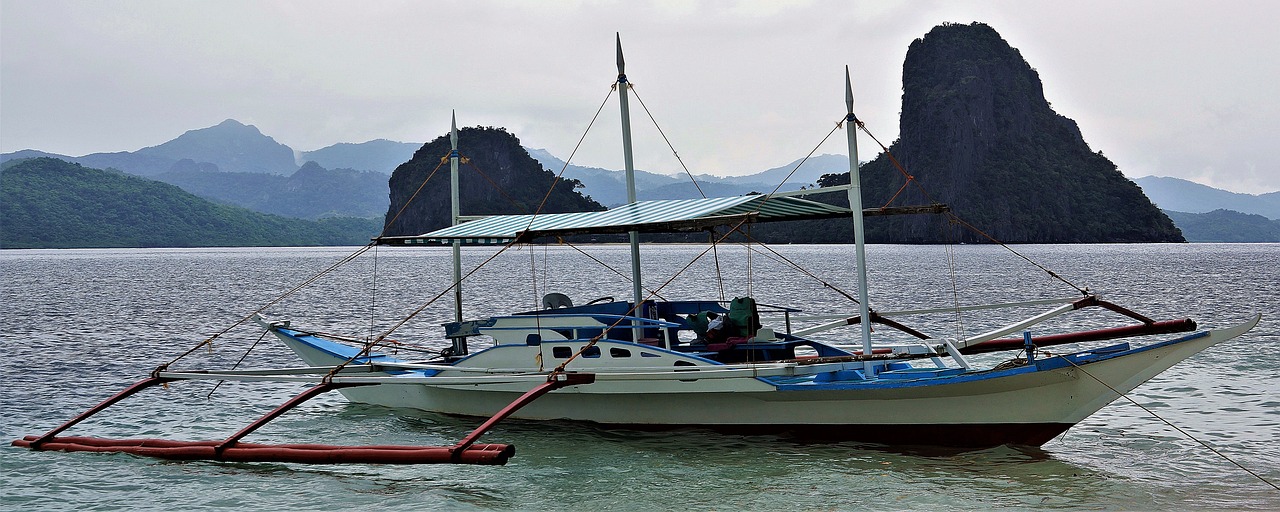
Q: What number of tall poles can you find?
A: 3